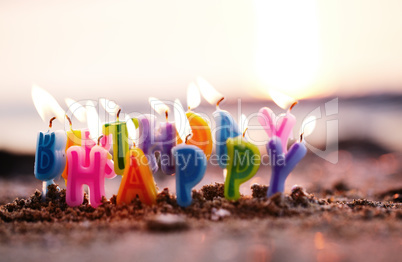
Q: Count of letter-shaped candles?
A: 13